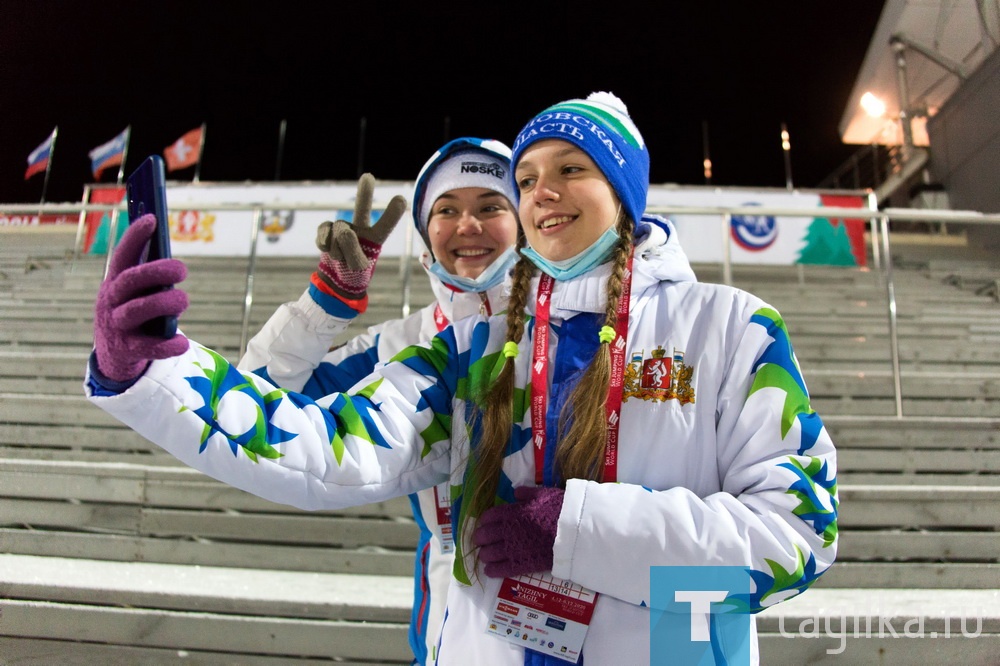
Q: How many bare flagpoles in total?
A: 5